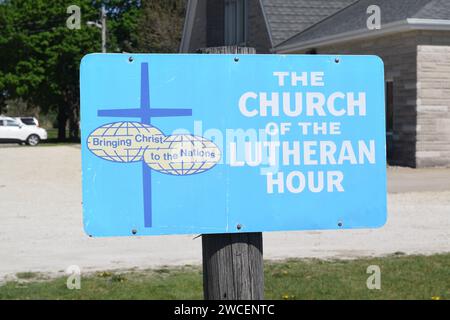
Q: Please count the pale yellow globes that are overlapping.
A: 2